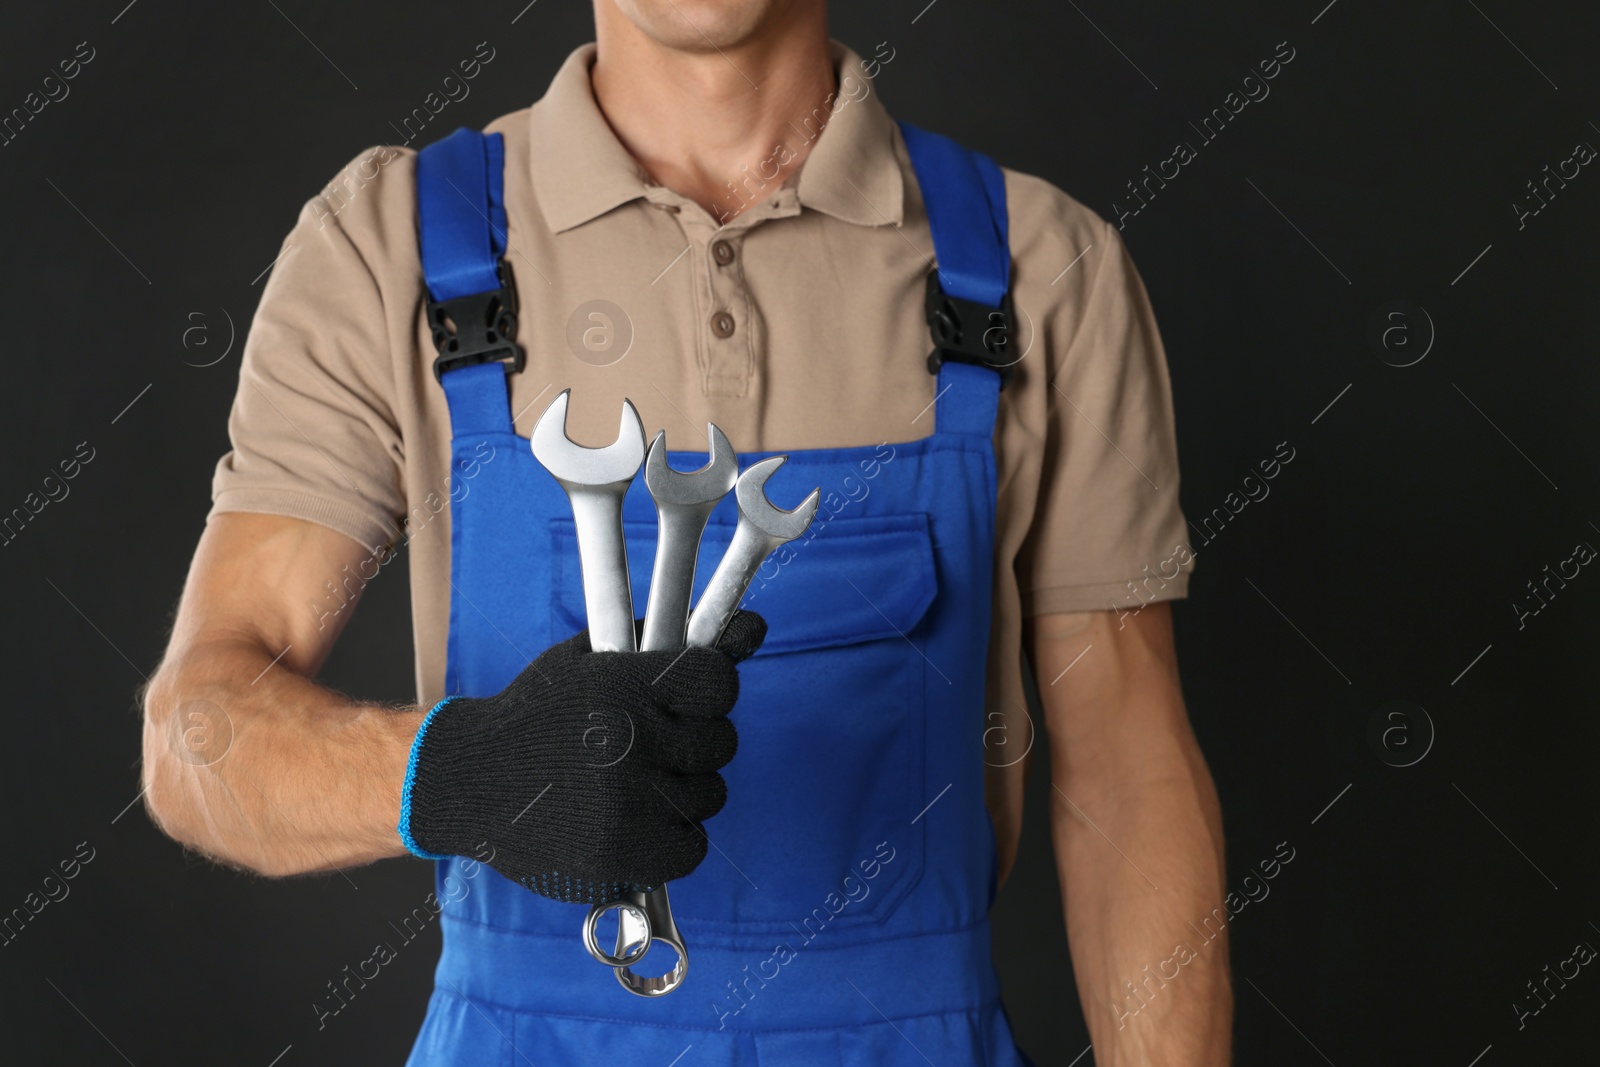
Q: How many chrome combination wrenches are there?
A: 3